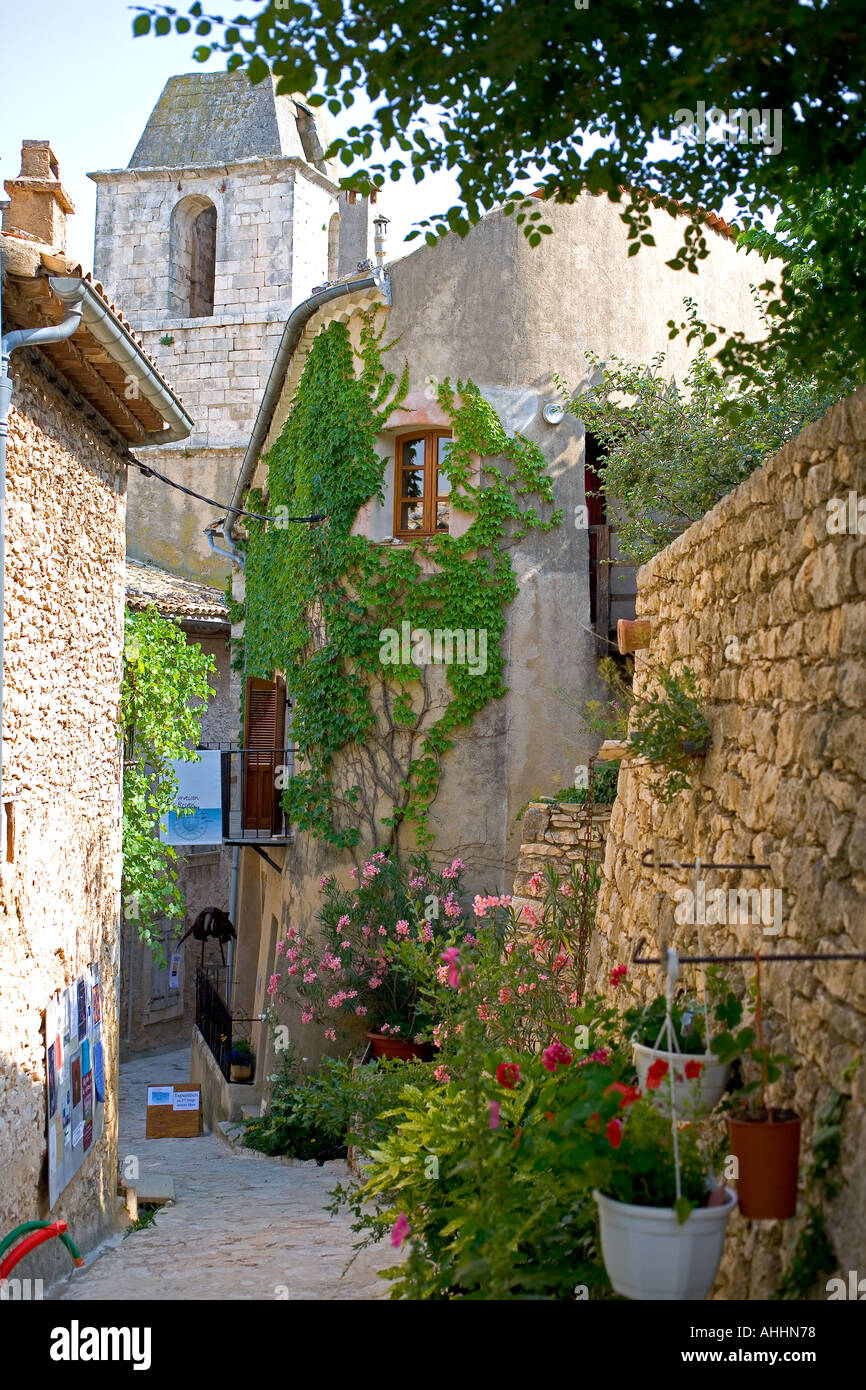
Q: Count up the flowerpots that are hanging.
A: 3